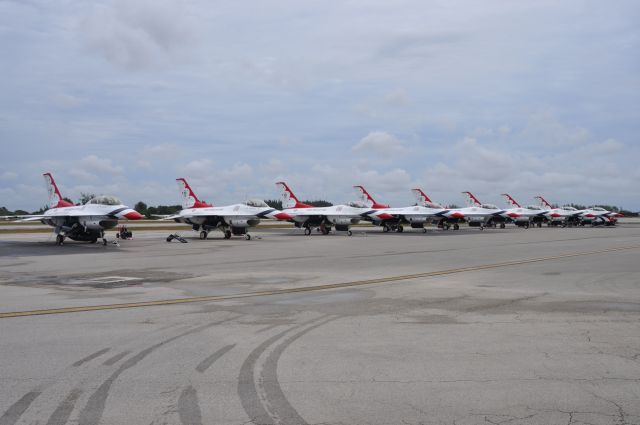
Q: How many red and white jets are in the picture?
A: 8